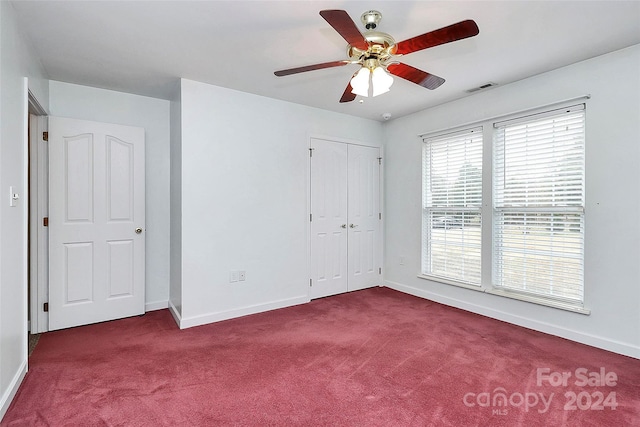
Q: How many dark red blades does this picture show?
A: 5